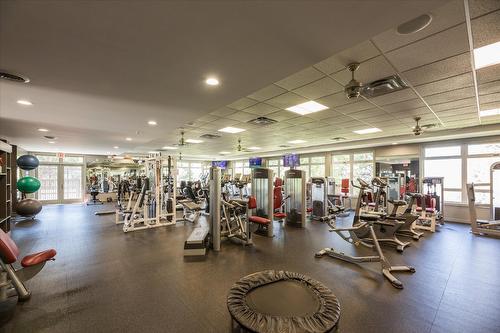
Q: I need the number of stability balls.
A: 3